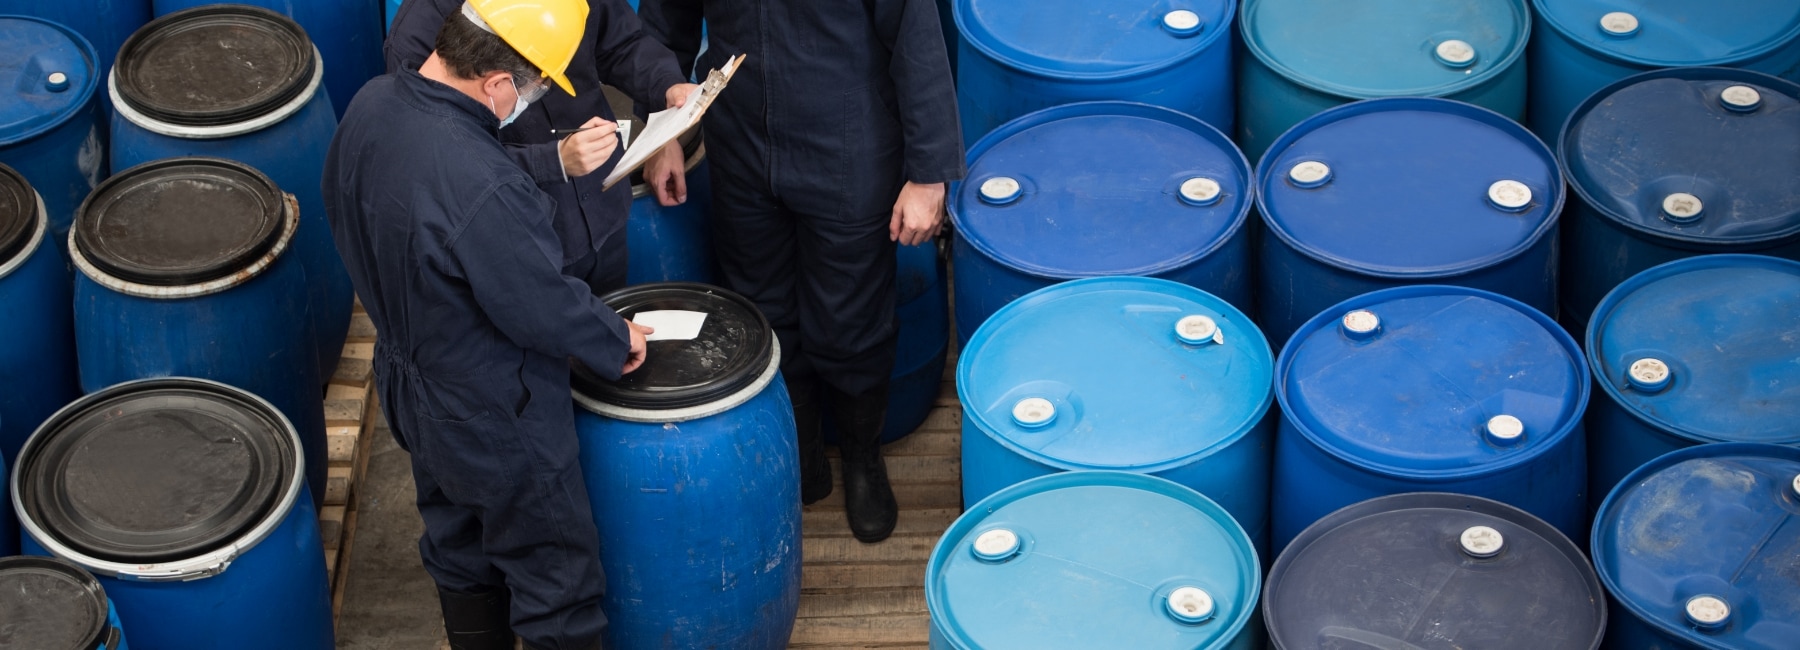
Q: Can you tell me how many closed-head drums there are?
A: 13